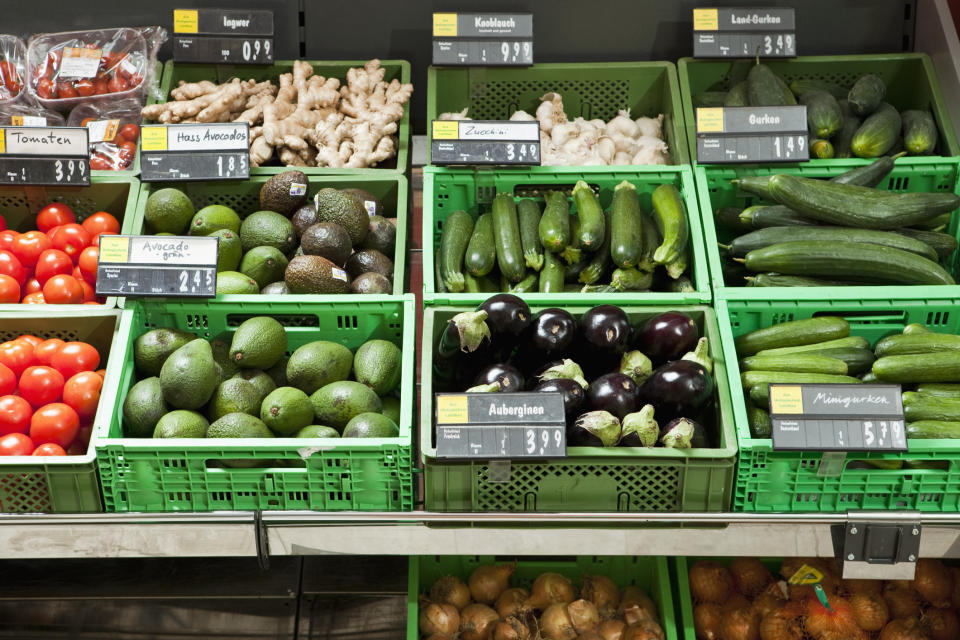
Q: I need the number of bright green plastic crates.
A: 6